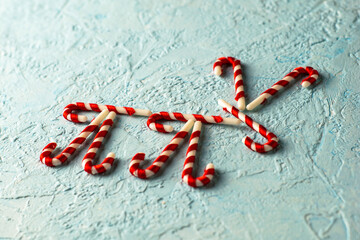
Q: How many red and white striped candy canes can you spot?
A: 9